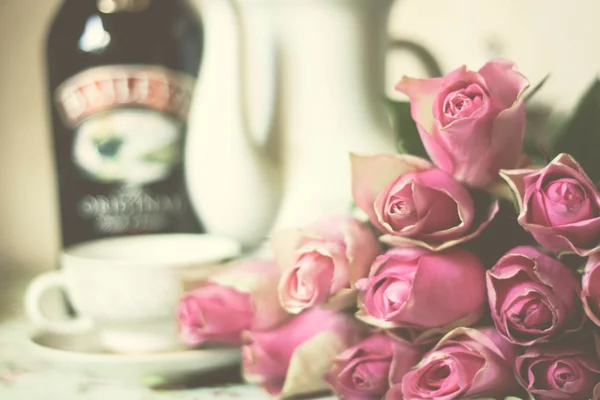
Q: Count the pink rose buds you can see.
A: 12